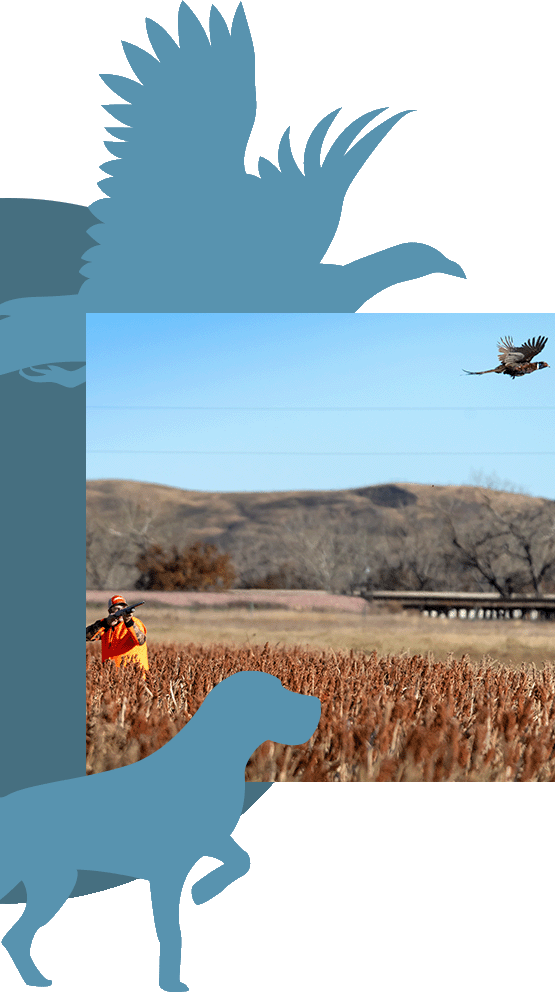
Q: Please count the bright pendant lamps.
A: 0